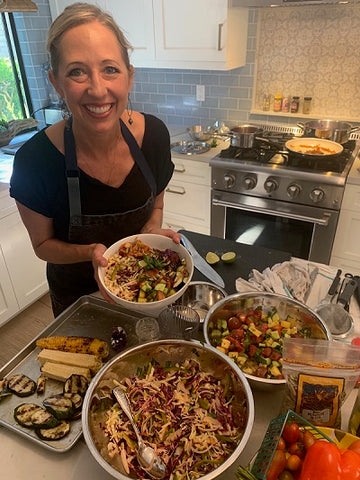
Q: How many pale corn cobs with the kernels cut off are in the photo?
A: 2